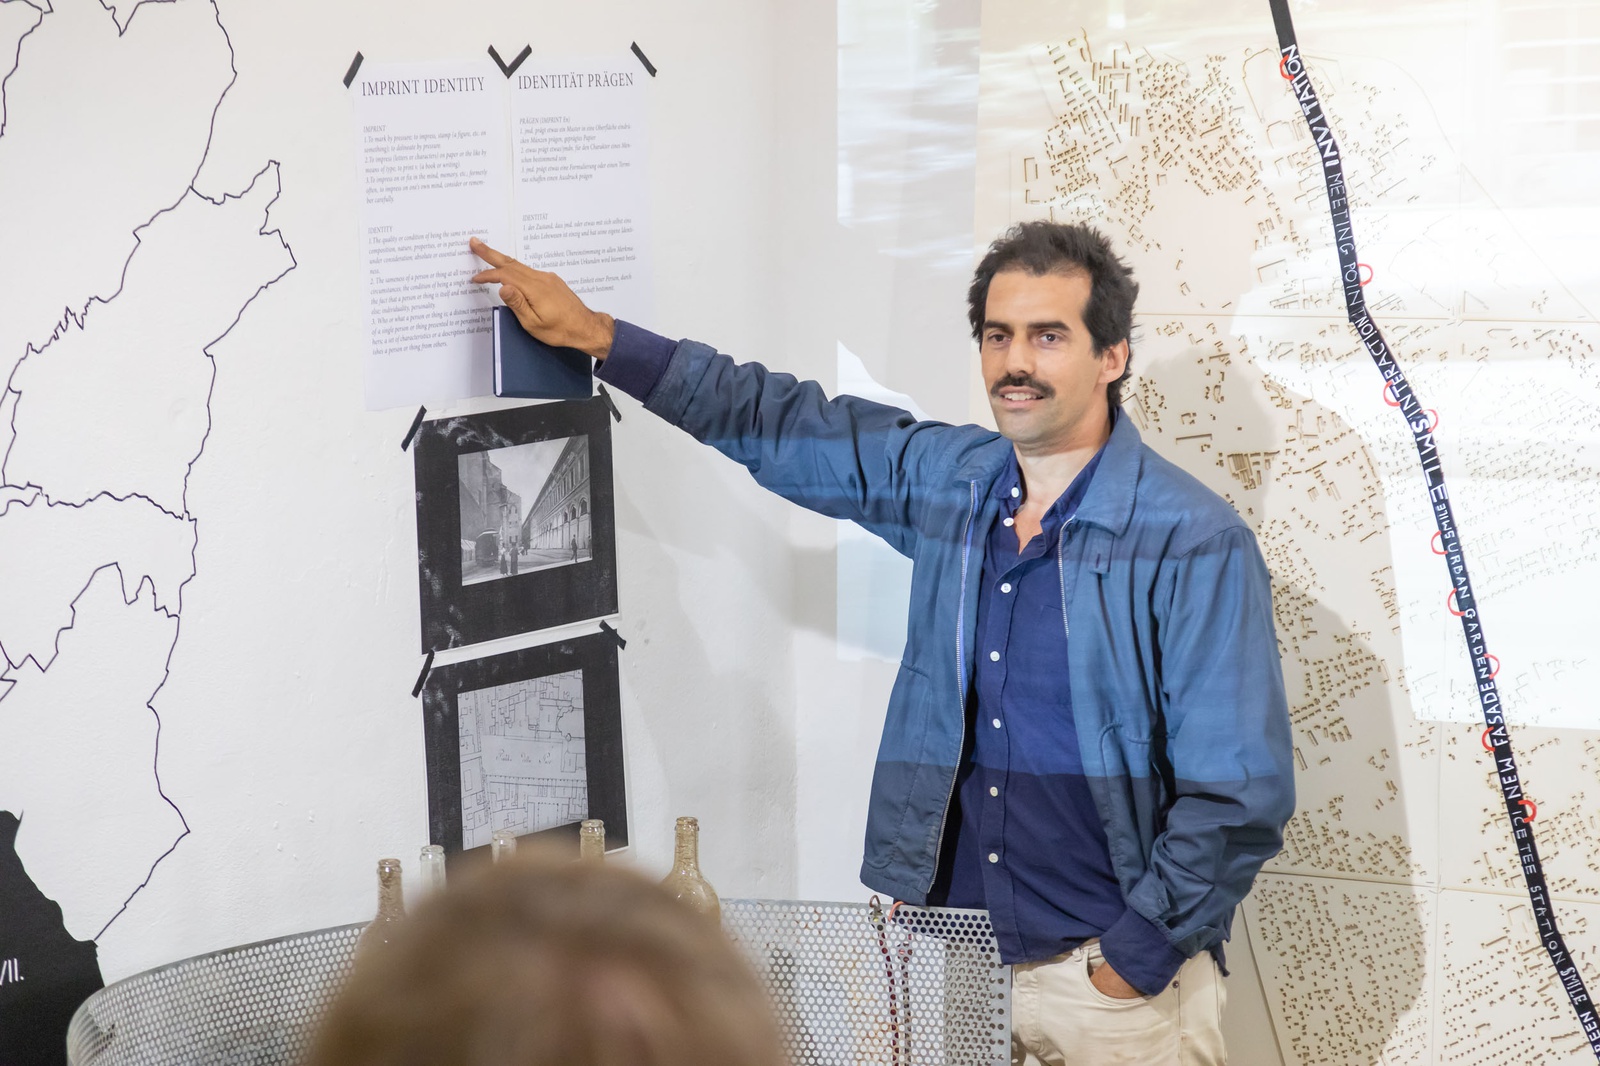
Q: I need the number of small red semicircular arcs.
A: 9